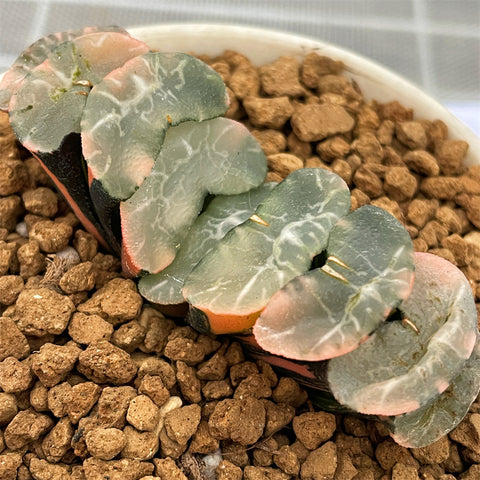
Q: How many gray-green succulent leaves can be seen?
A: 9